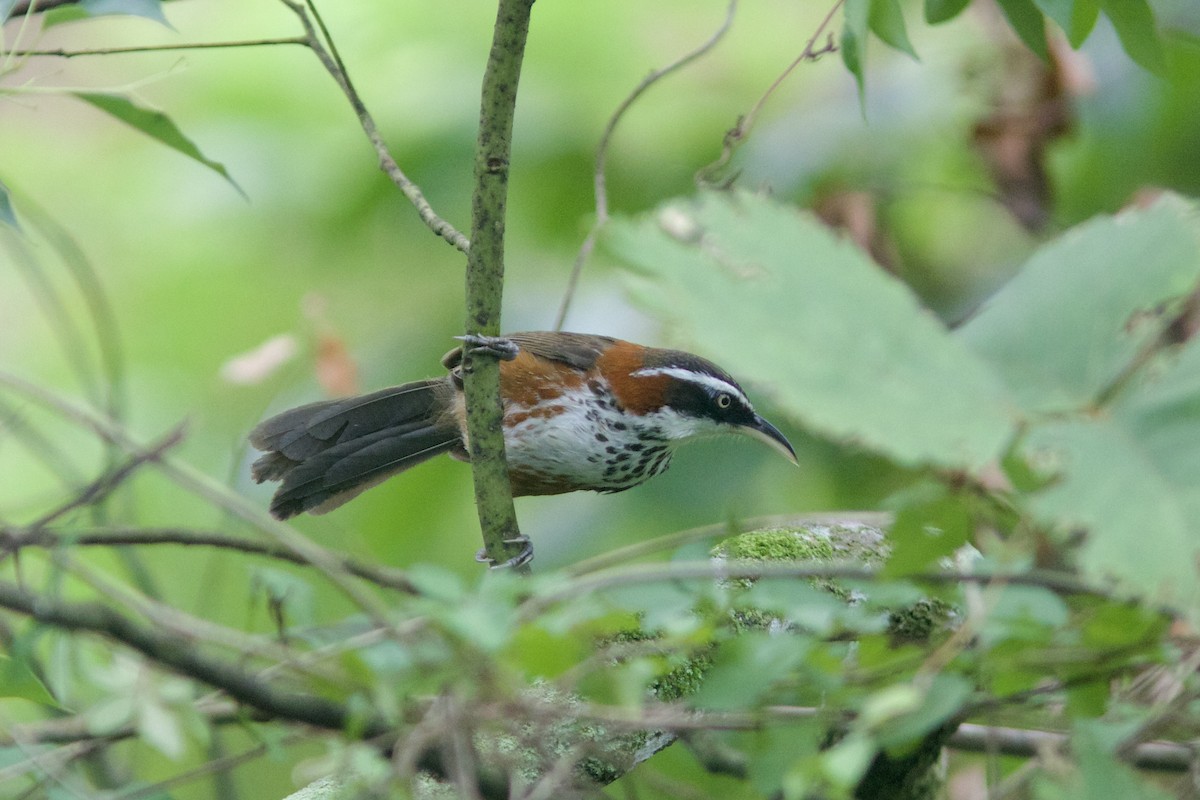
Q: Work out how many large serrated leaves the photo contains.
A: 3